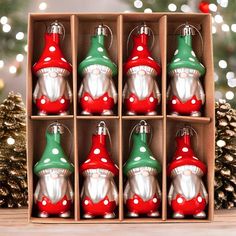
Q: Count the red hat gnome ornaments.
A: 4